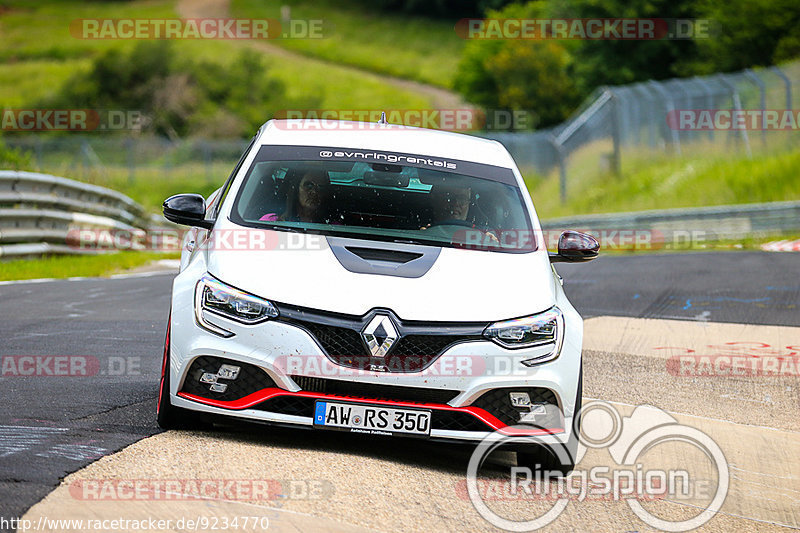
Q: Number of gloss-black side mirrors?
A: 2